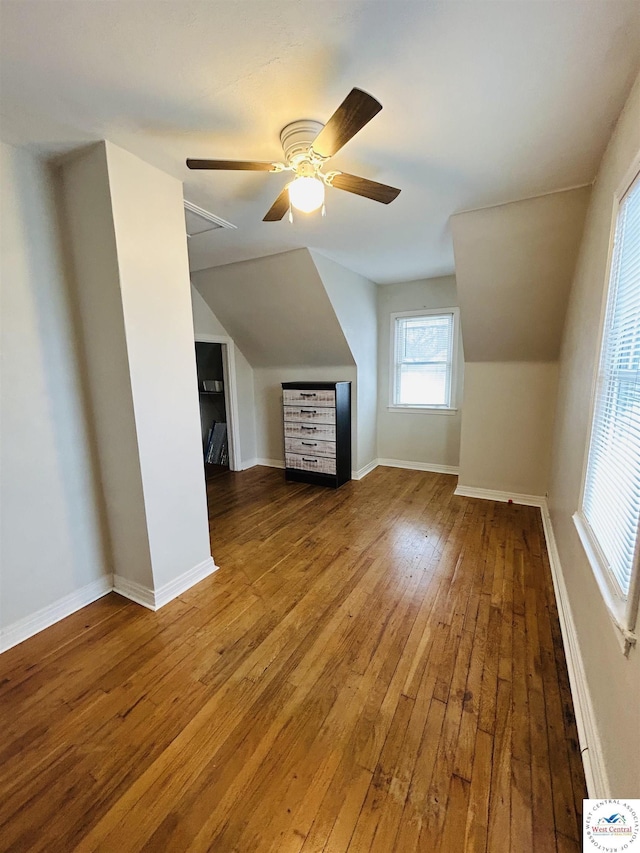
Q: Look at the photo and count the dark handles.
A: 5